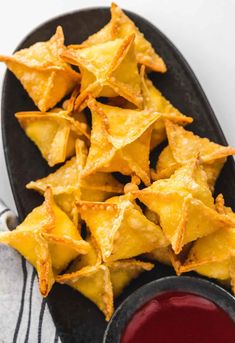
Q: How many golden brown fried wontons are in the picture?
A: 13